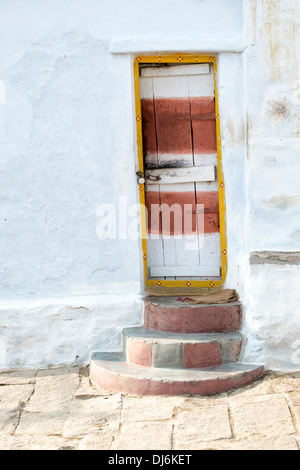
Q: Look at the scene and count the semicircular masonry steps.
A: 3